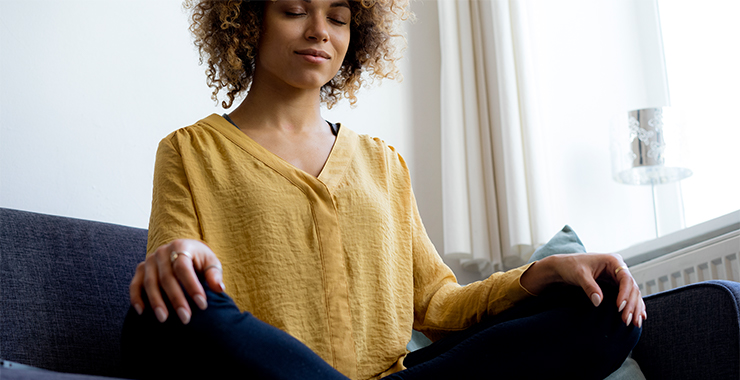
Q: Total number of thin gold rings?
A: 1